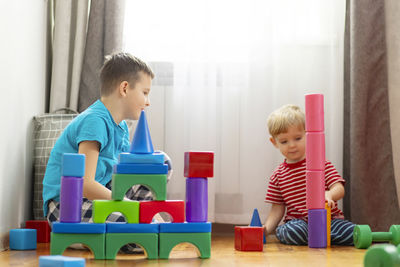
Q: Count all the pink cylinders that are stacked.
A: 3